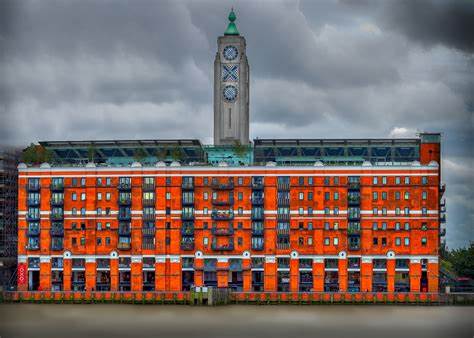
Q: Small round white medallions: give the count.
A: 7